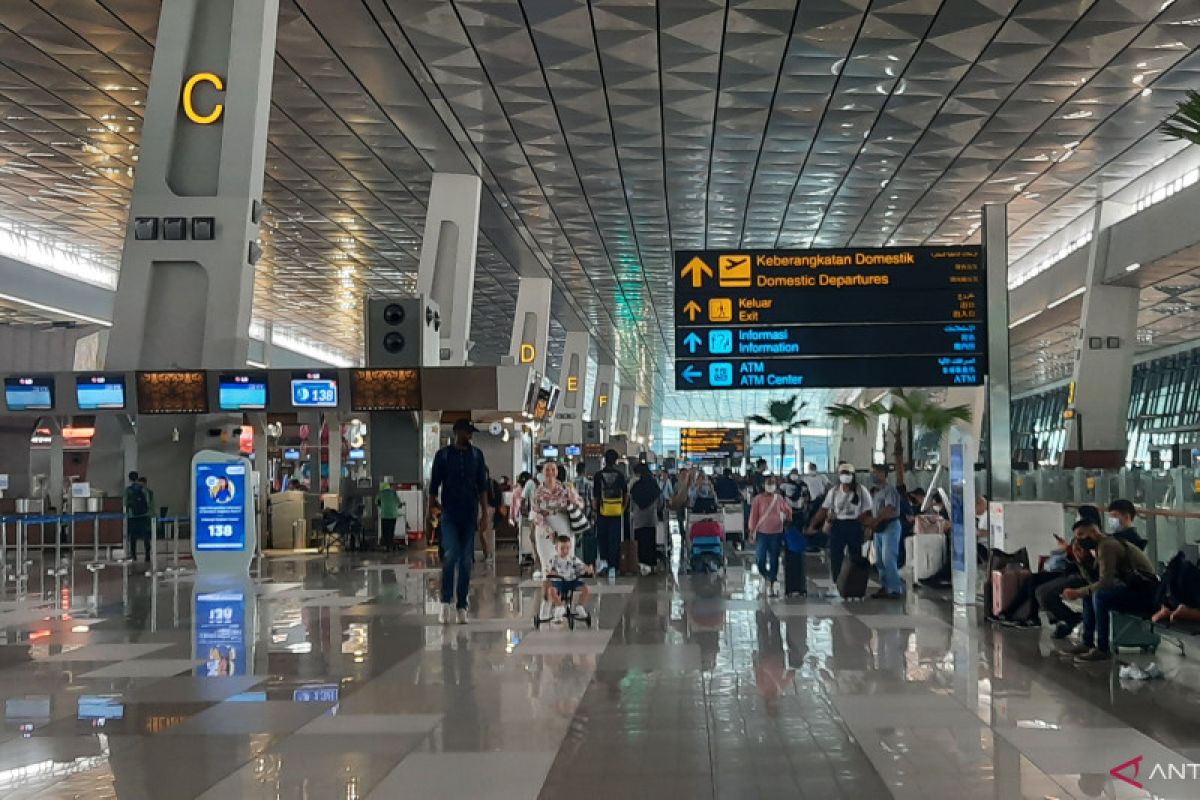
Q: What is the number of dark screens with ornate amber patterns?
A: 2